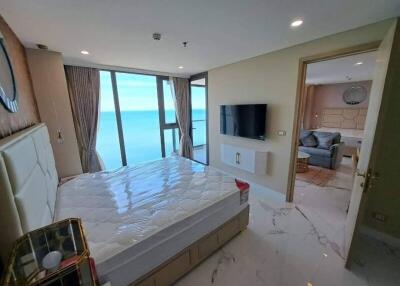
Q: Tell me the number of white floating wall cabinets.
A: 1